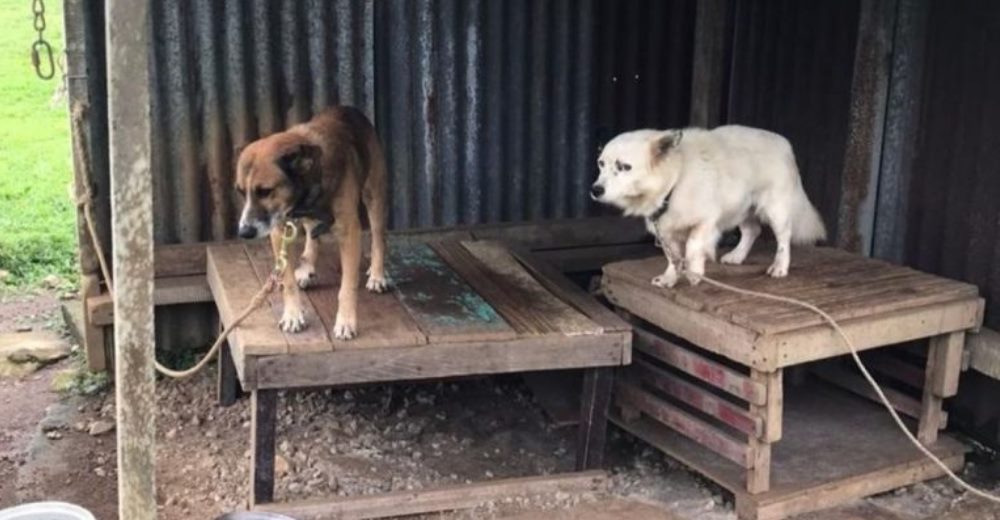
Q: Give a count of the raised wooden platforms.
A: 2